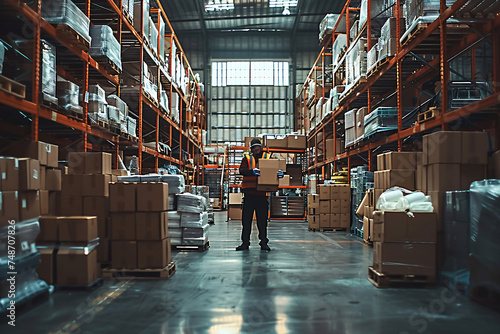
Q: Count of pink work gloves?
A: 0